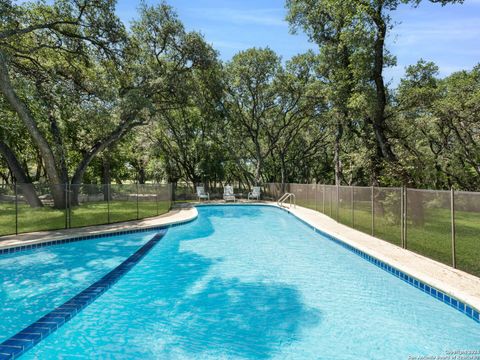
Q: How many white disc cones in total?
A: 0